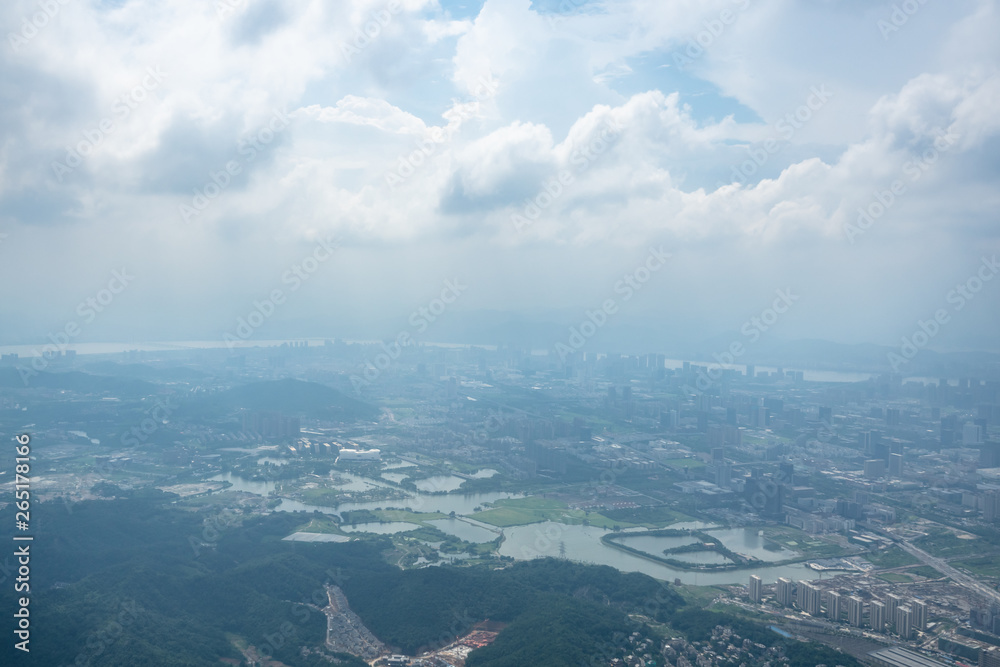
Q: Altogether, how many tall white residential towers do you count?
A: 9